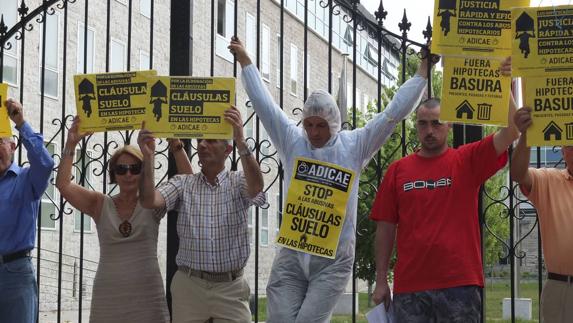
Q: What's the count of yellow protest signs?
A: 8